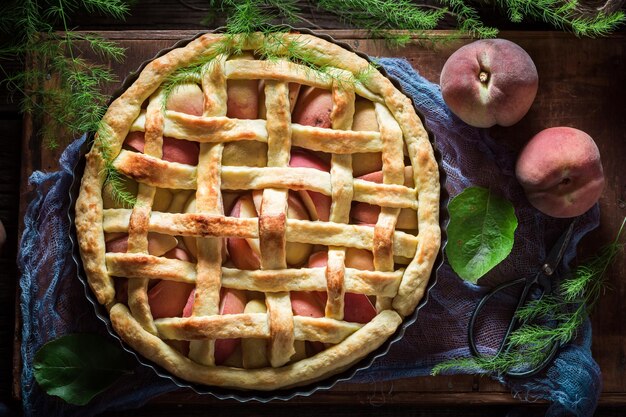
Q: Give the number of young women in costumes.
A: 0